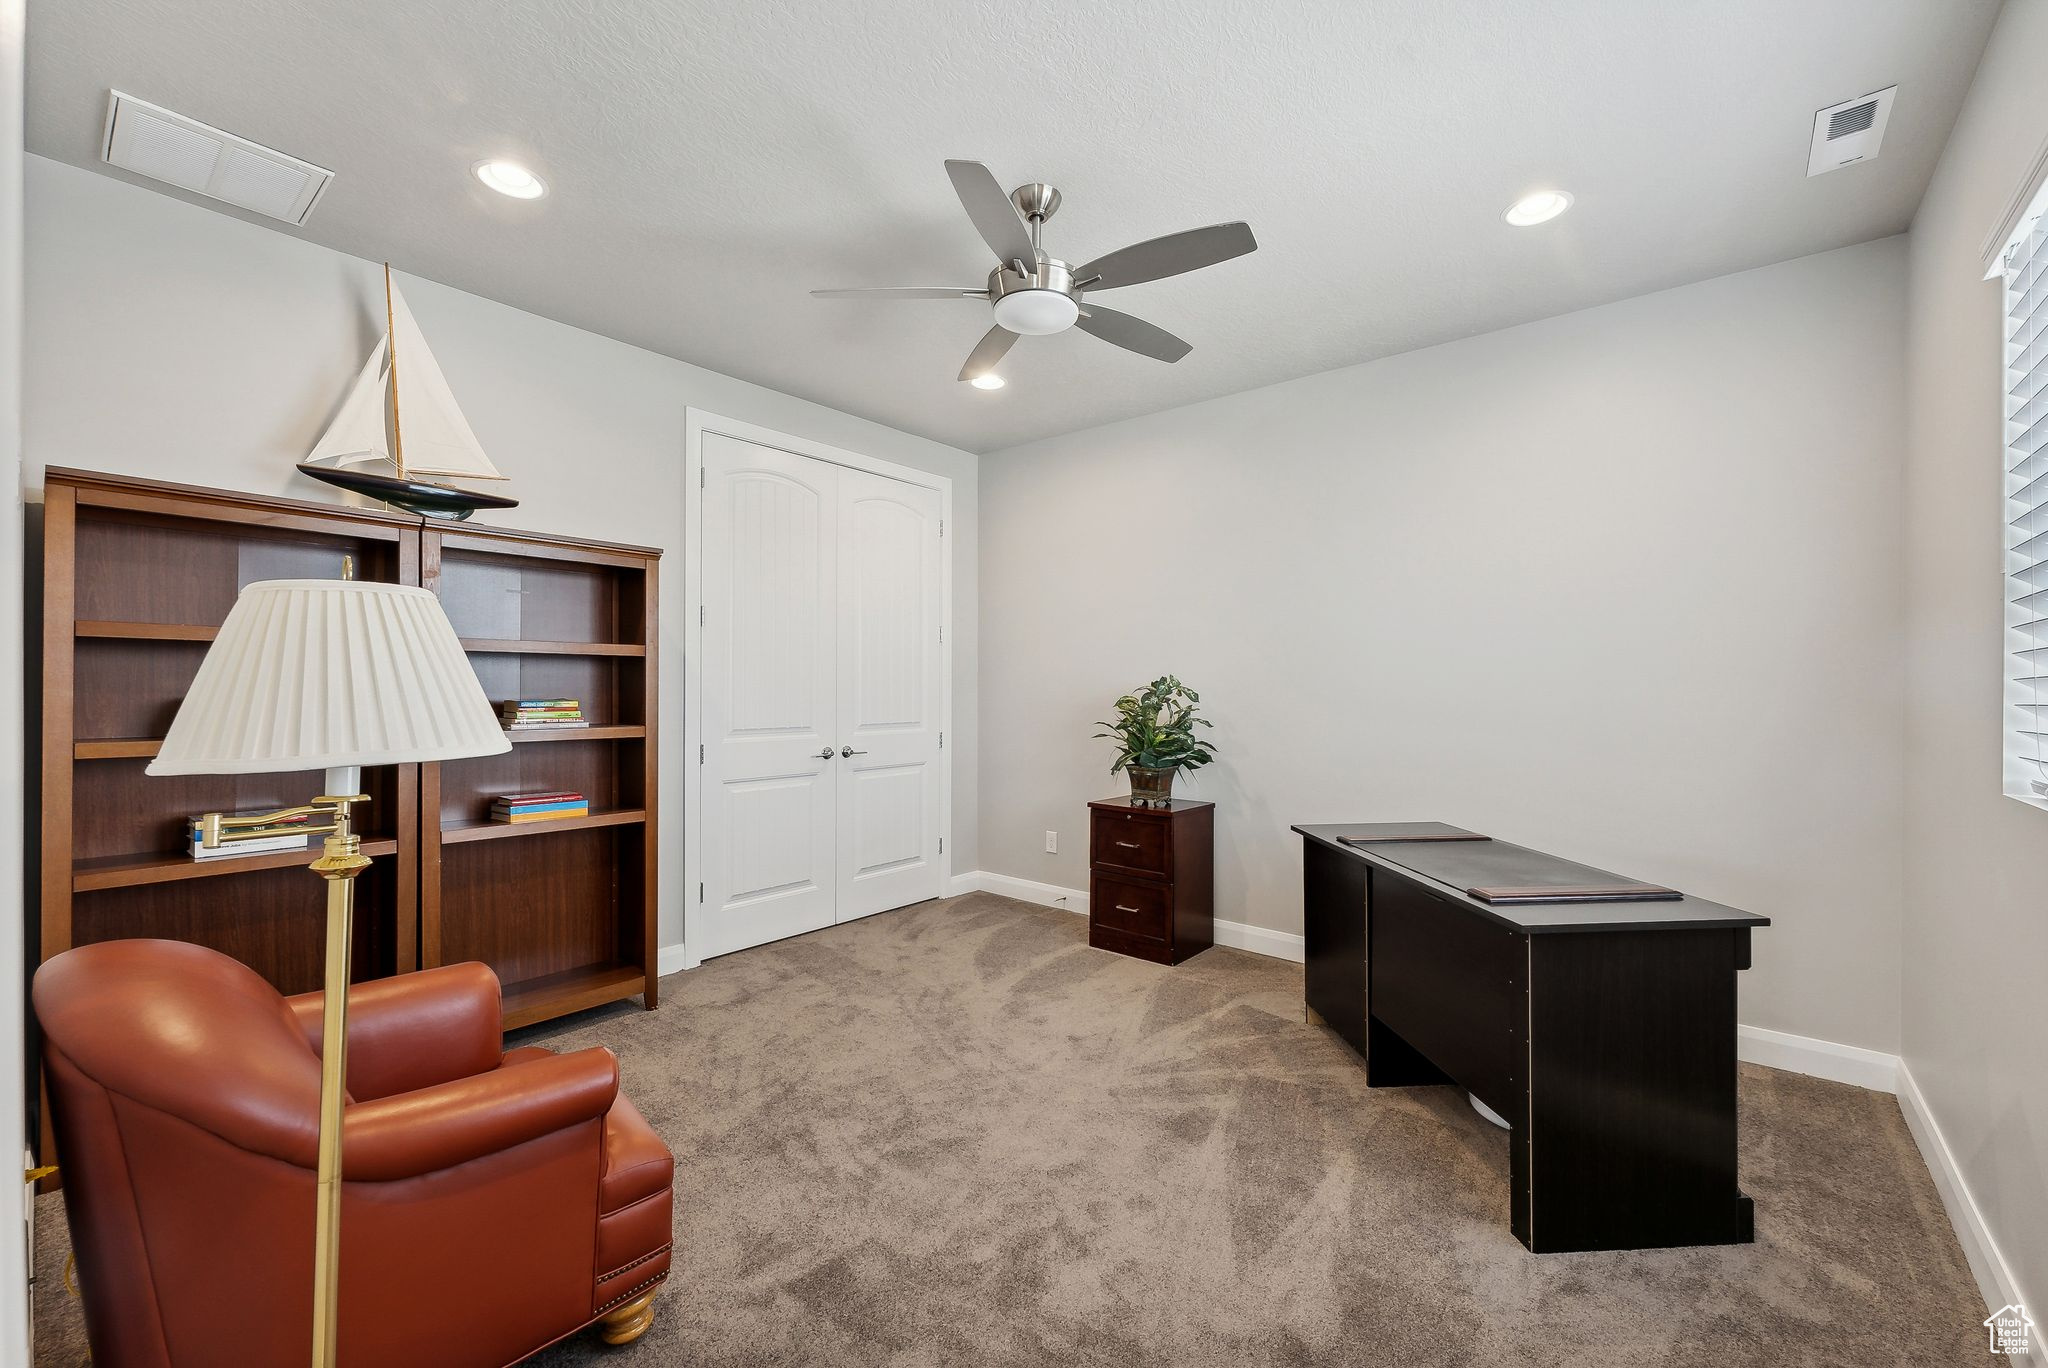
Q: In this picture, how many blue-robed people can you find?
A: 0